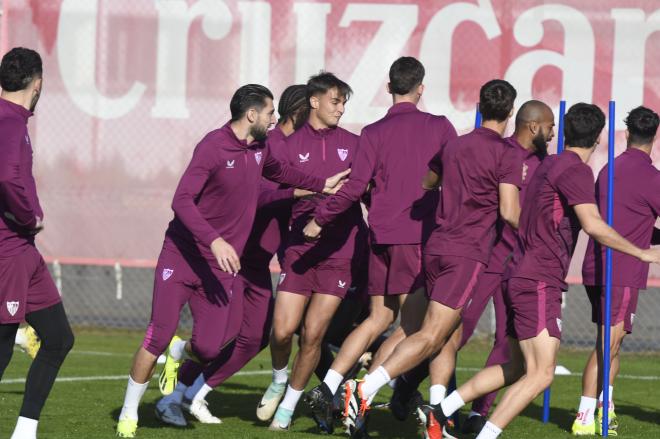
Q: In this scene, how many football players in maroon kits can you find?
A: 9